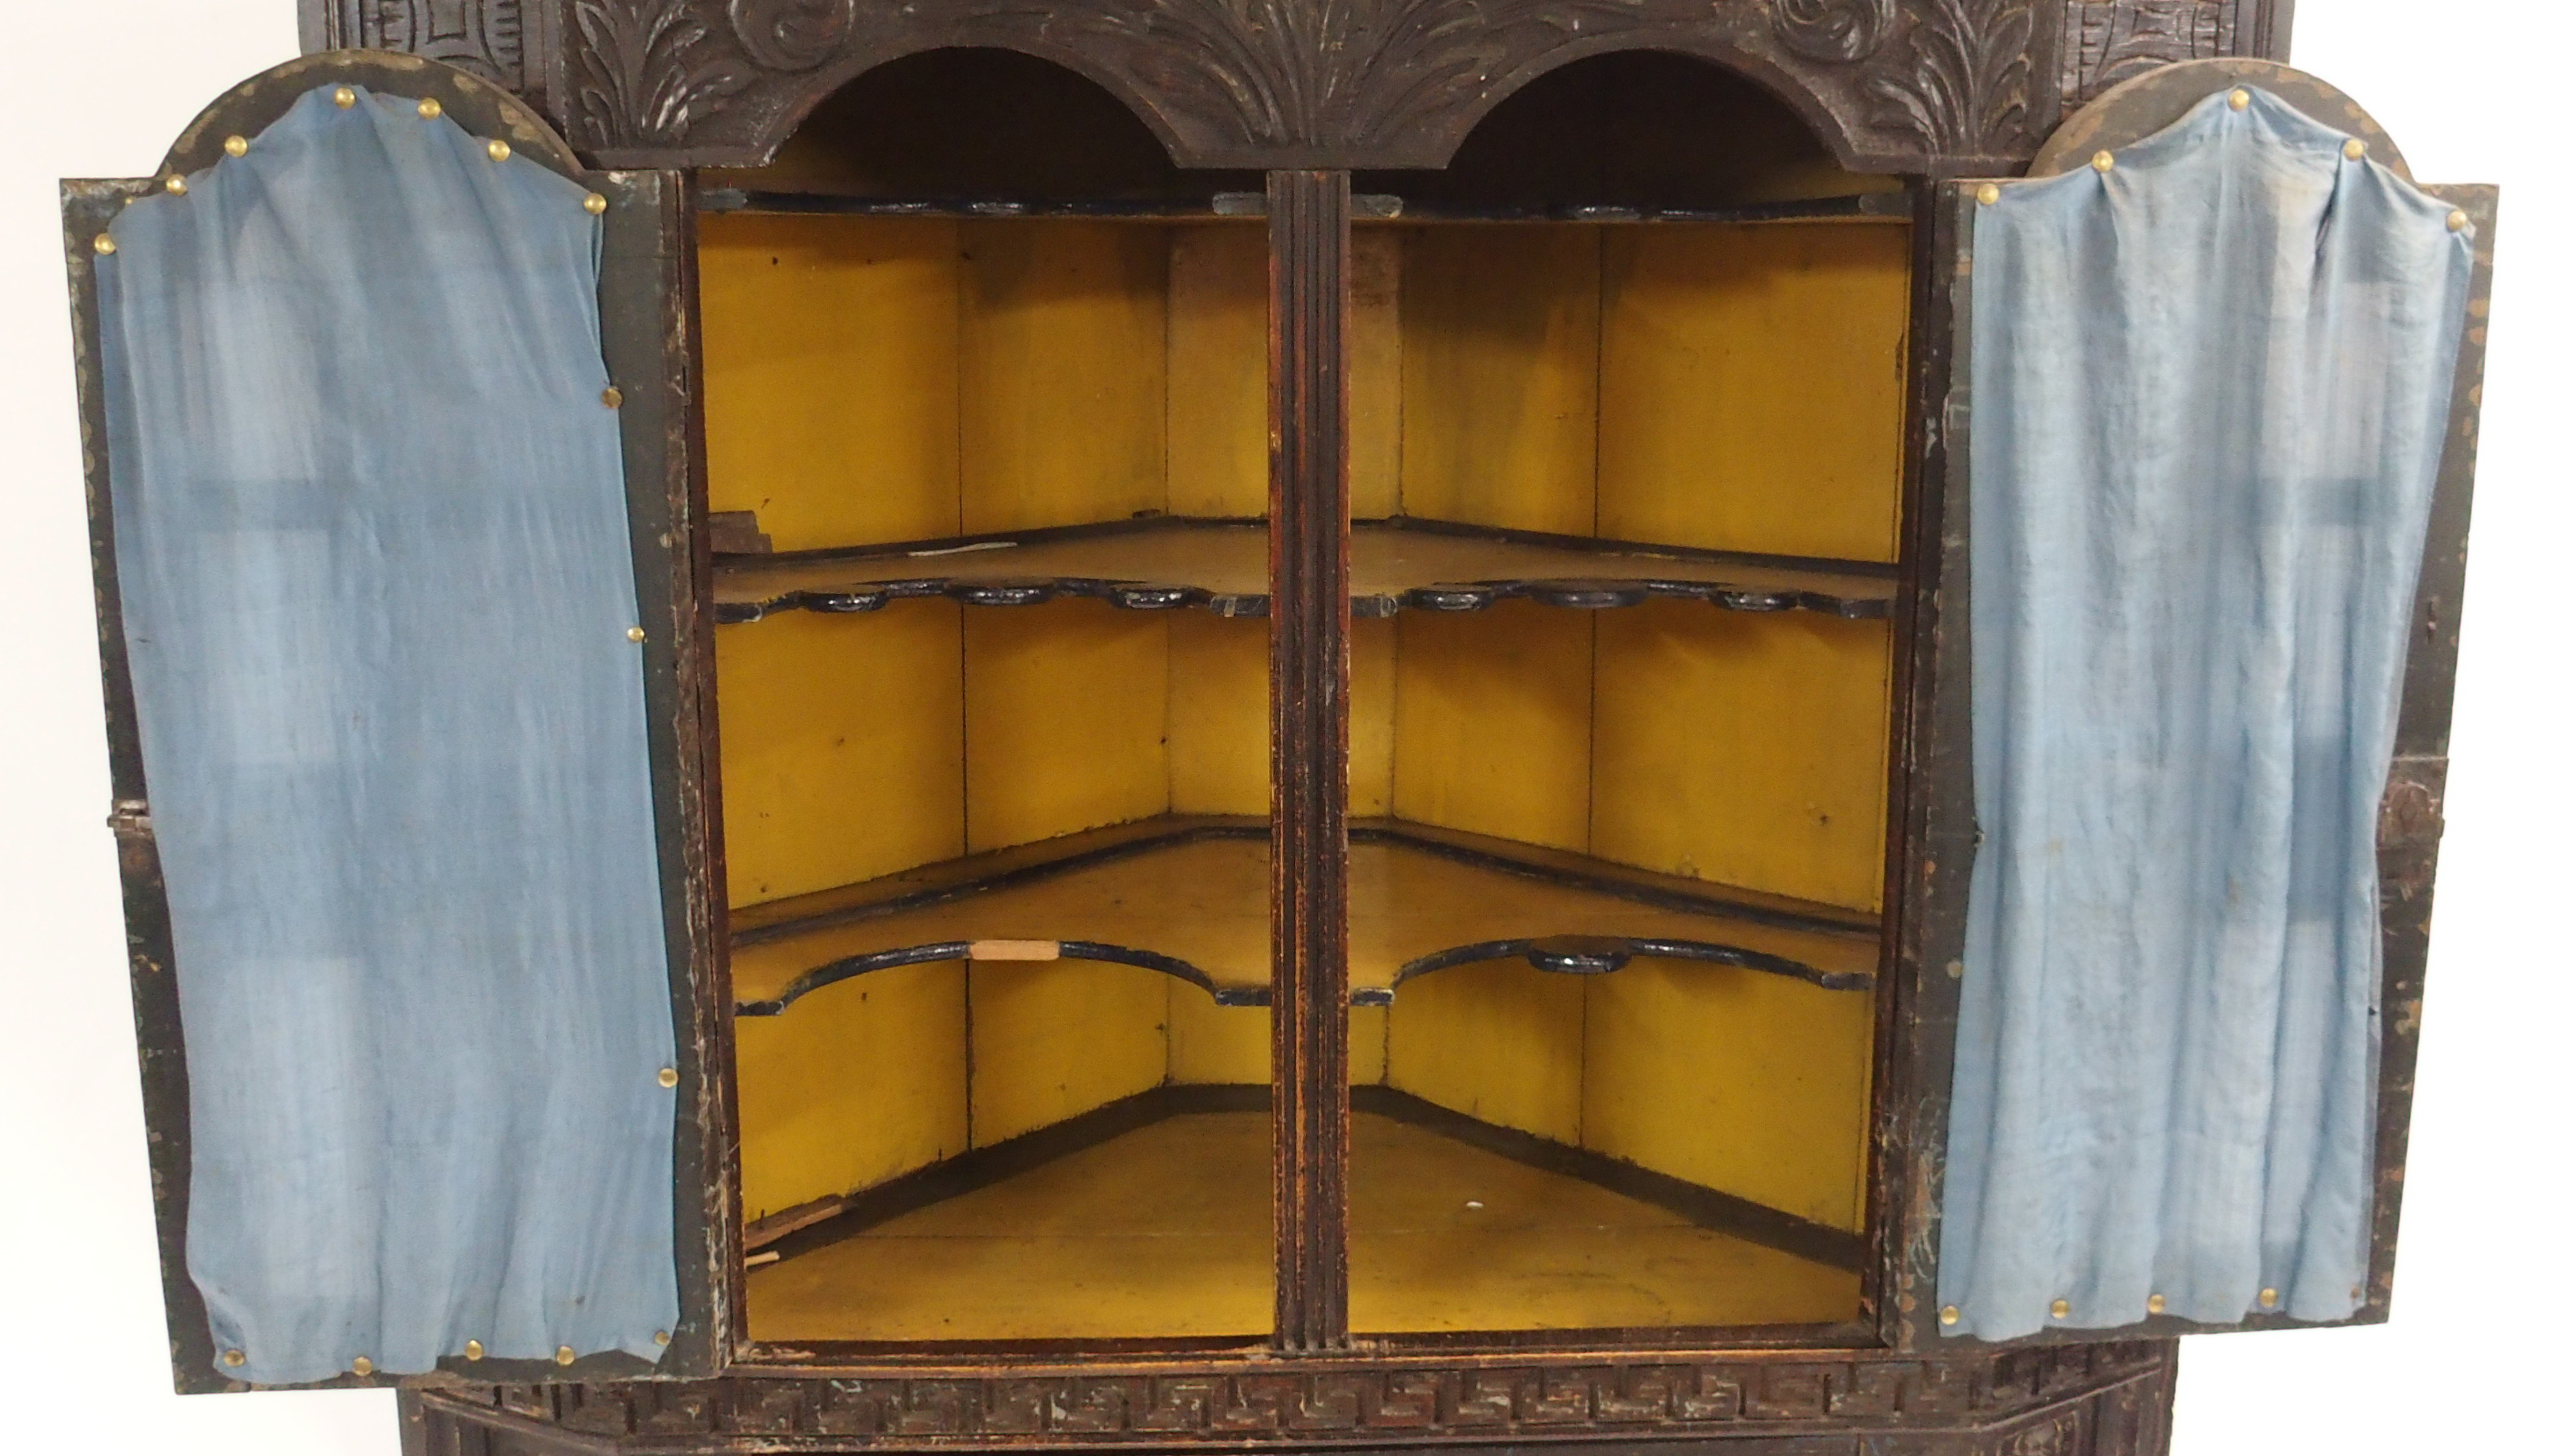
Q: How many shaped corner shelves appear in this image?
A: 3